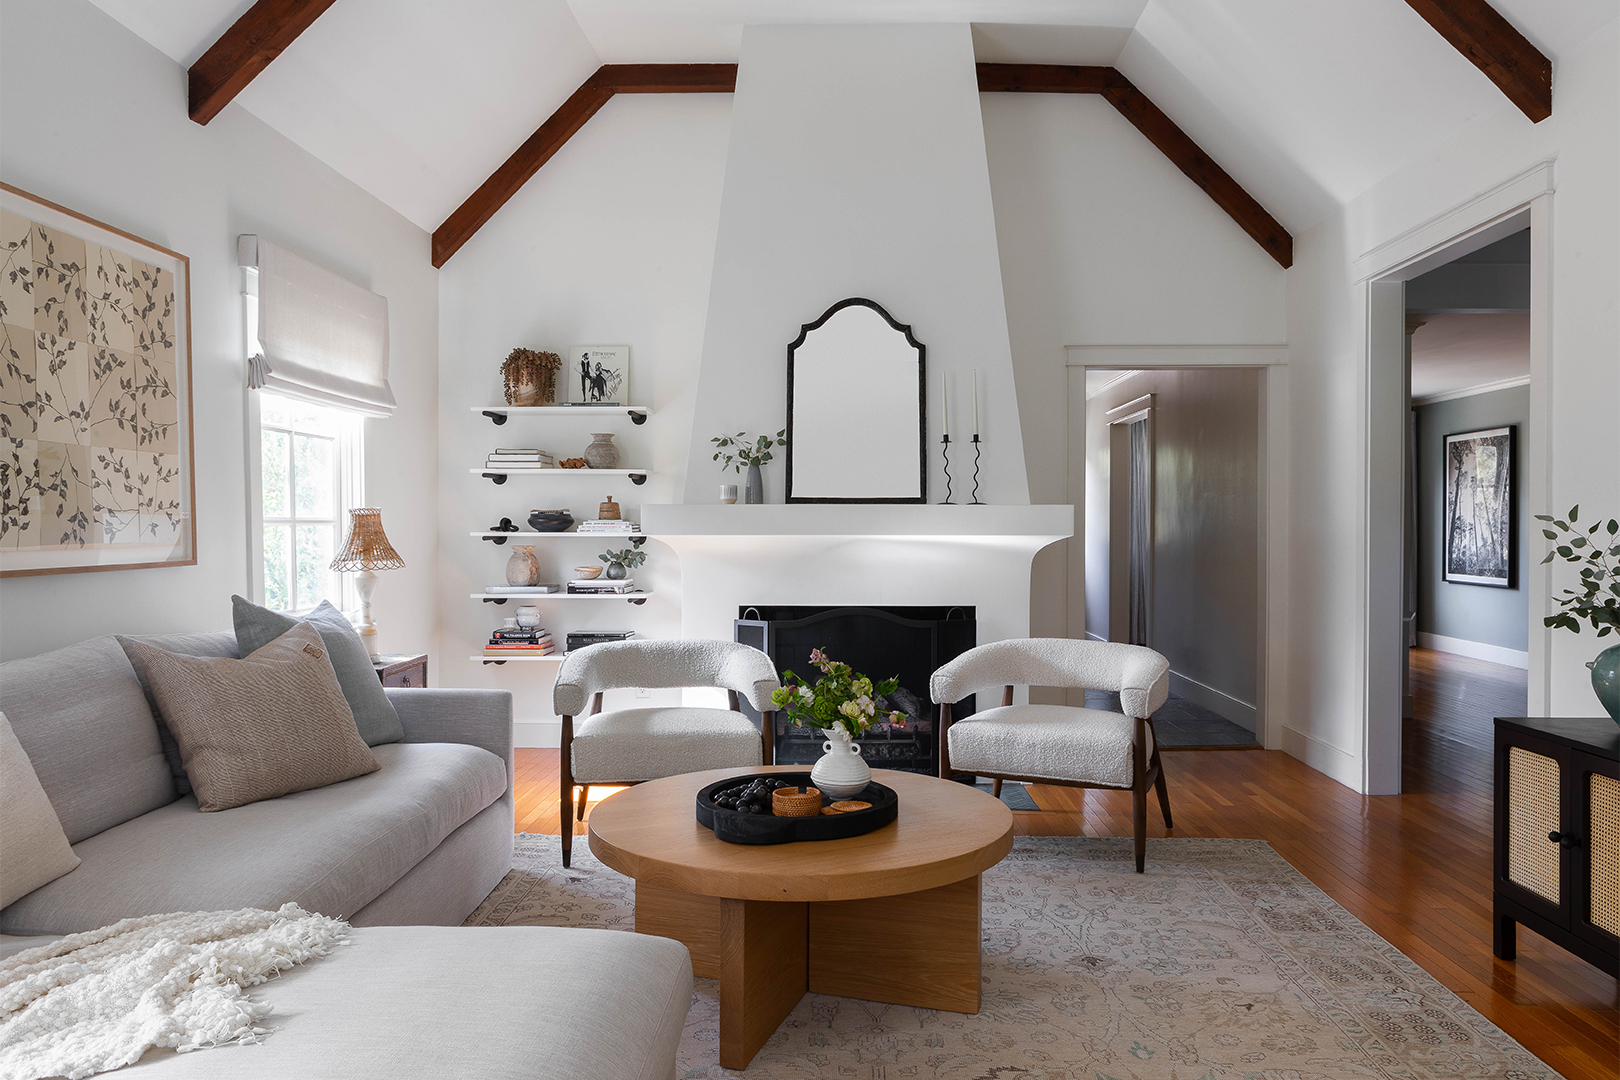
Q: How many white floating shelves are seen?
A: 5